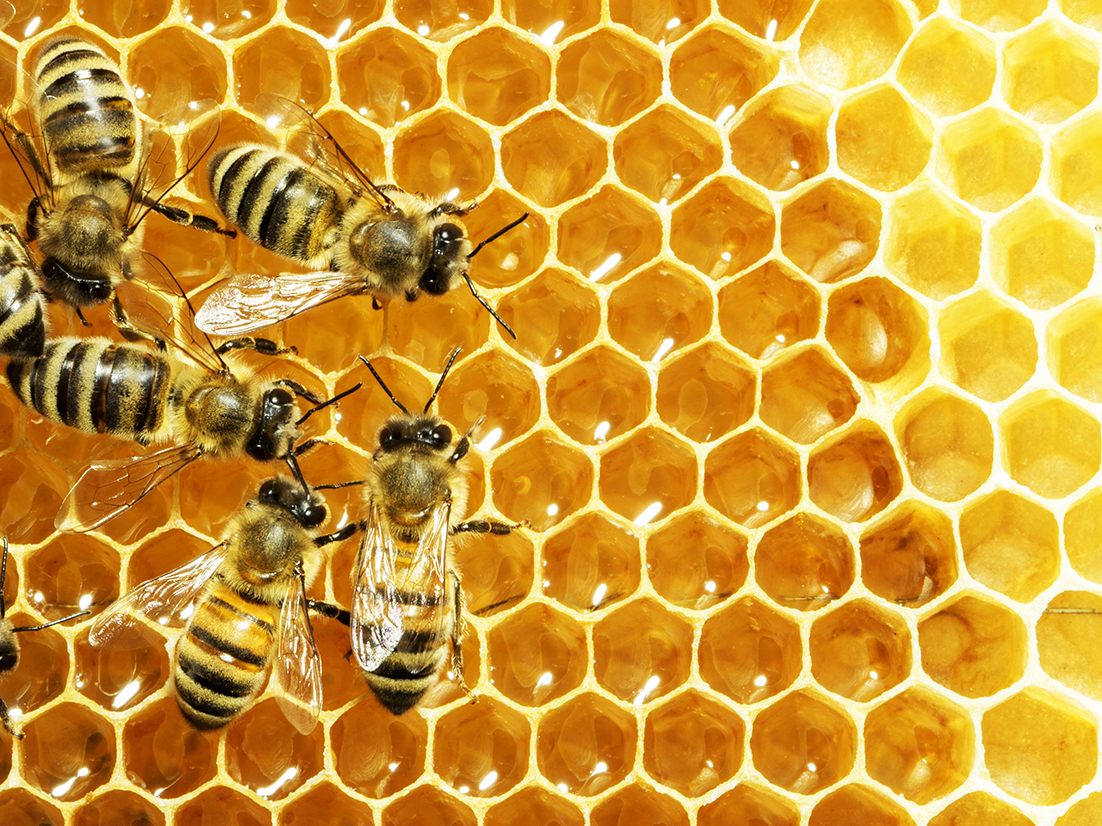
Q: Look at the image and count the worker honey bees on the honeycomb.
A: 7